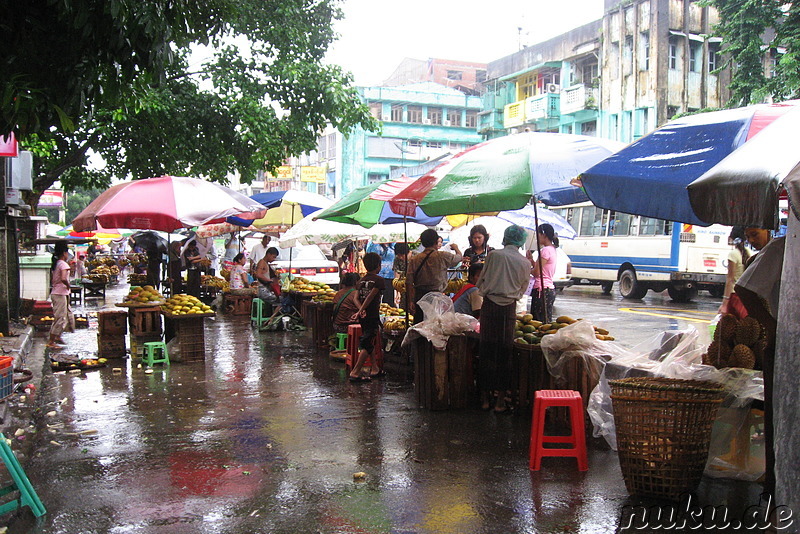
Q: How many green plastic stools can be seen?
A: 4